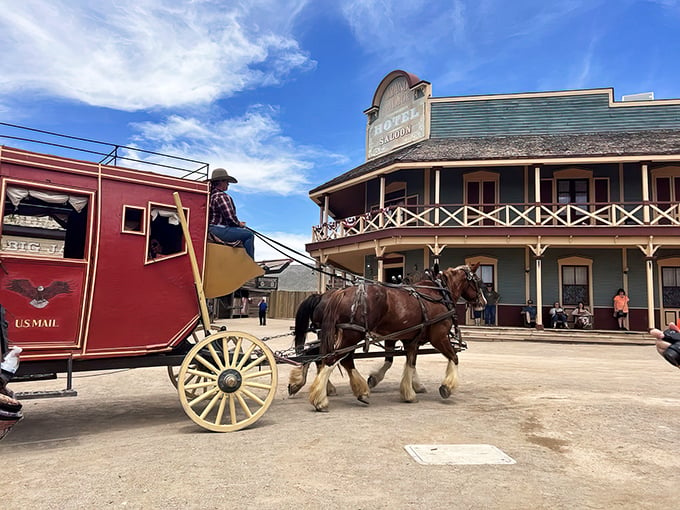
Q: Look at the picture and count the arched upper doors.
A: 4